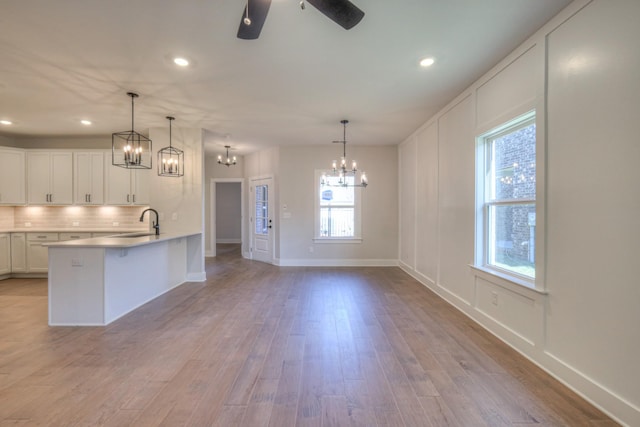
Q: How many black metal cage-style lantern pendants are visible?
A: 2